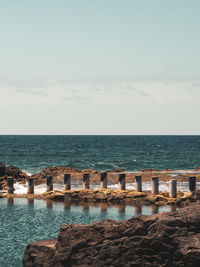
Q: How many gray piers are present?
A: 11